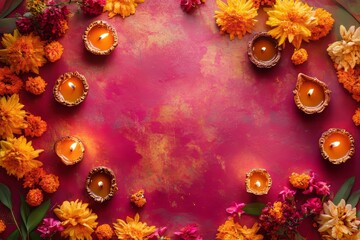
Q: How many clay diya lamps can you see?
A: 8